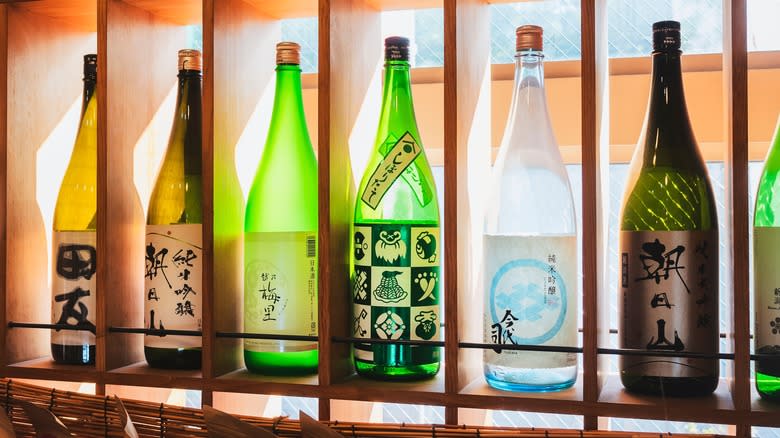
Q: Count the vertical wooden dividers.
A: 7